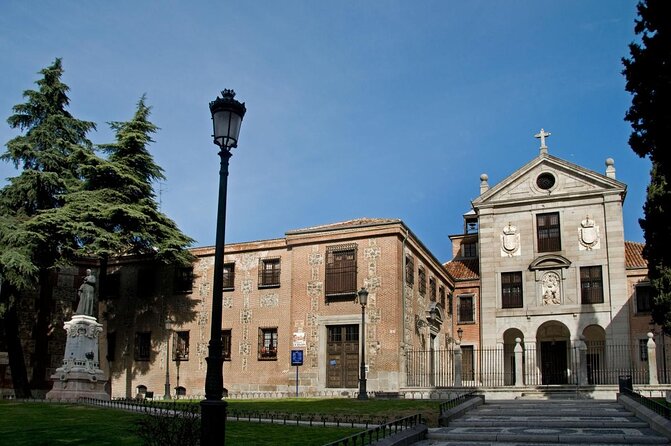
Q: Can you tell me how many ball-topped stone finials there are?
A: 6